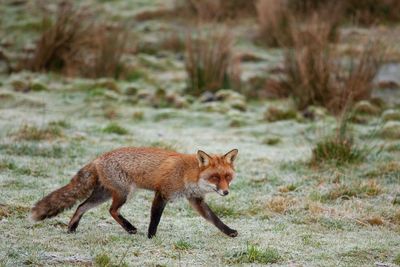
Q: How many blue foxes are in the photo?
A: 0